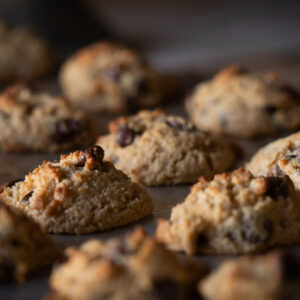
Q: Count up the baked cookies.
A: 11